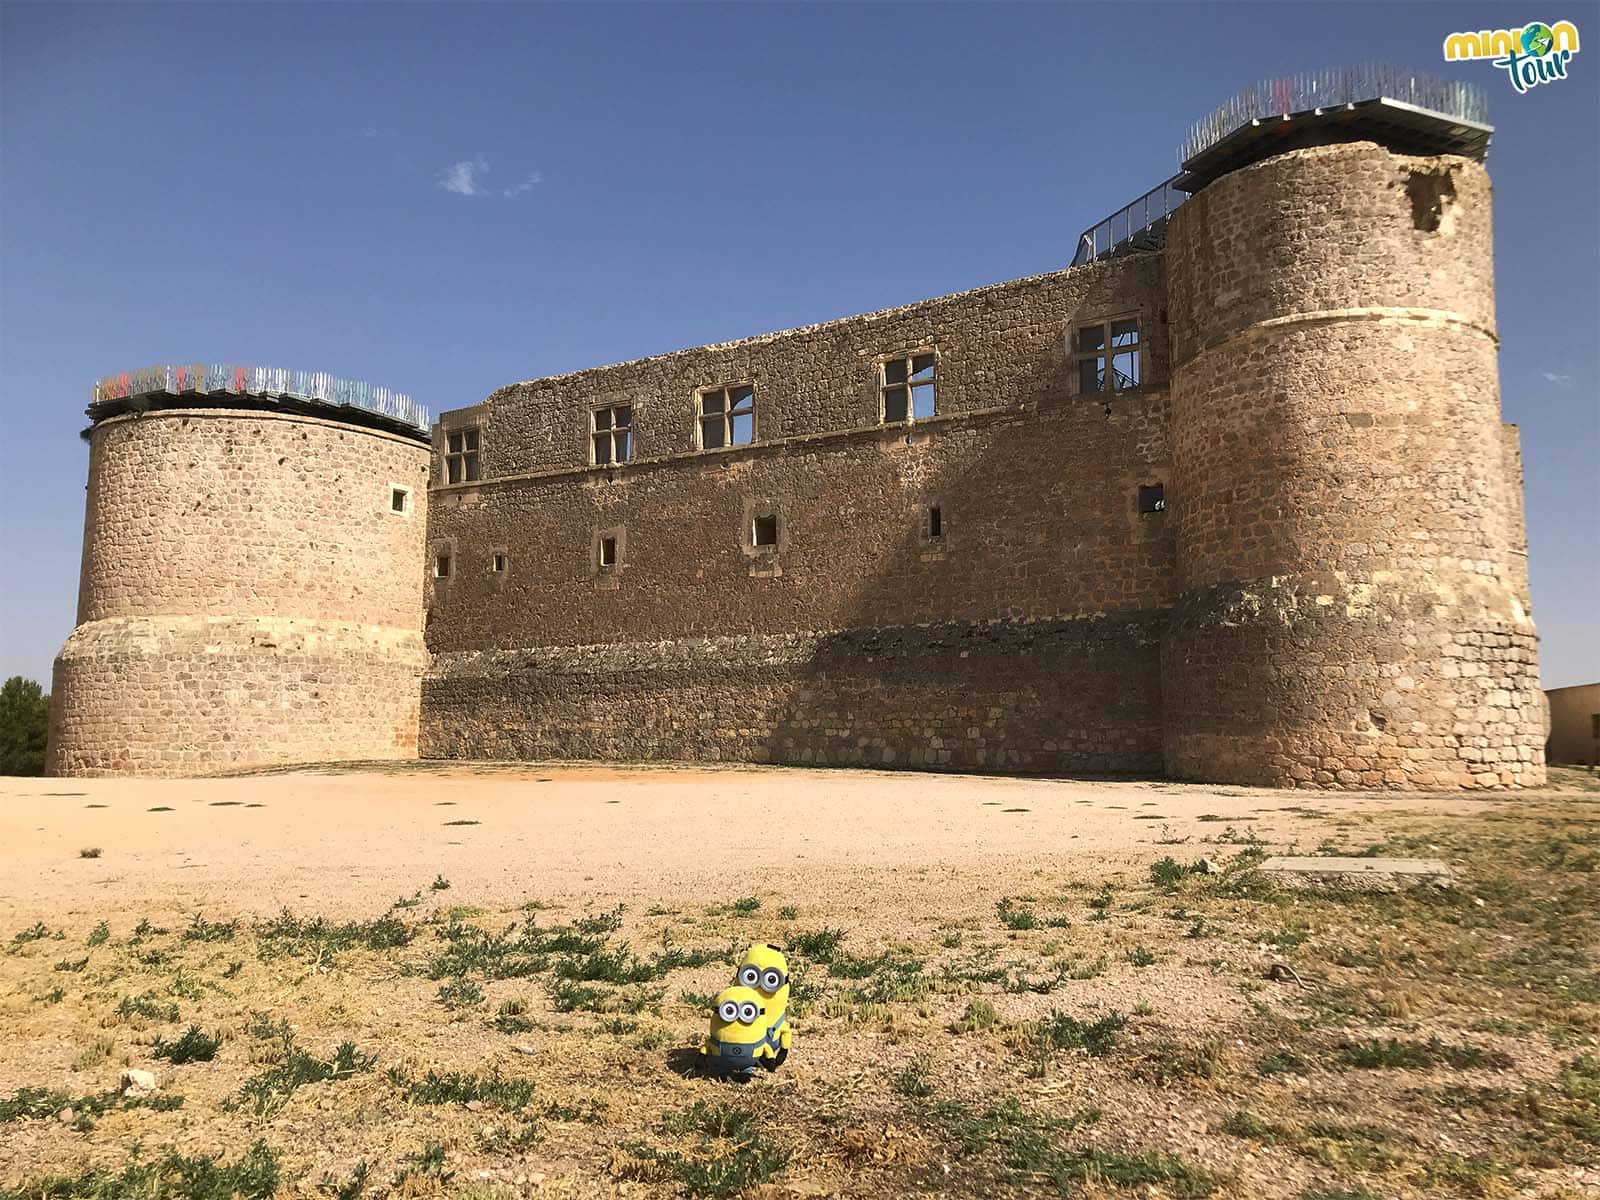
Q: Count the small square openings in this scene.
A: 7